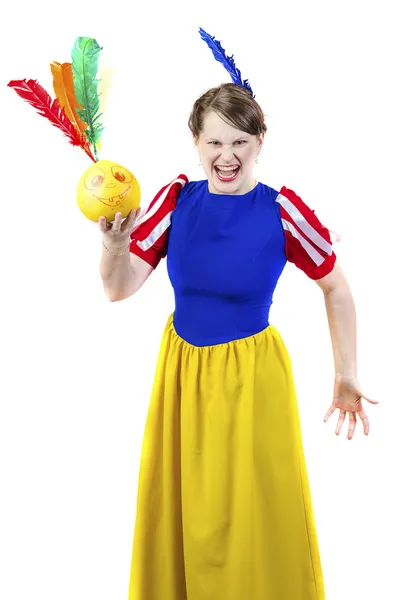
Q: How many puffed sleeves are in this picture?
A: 2